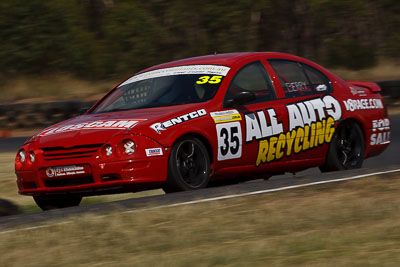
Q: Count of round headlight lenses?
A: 4